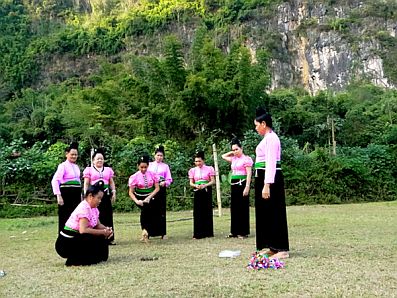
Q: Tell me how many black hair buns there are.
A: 8